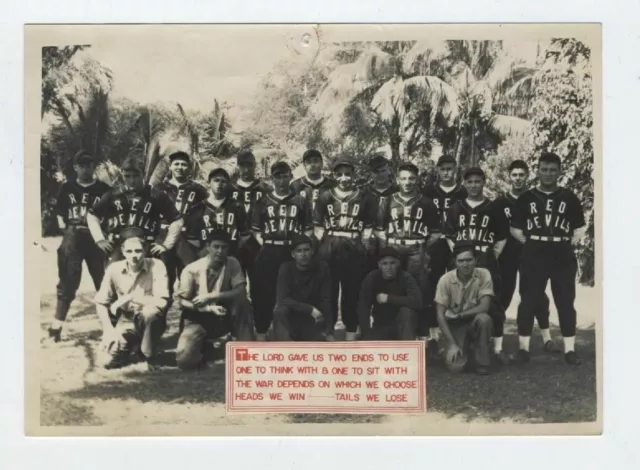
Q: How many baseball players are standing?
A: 14